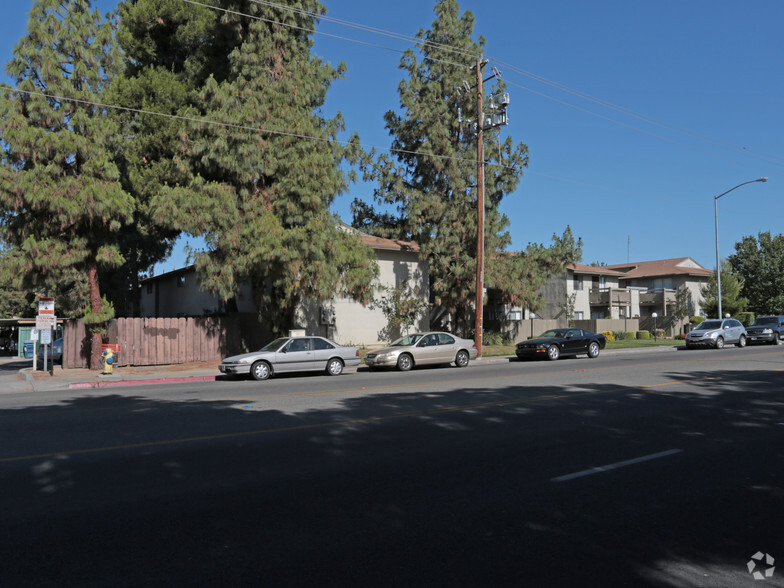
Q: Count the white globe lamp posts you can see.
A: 3